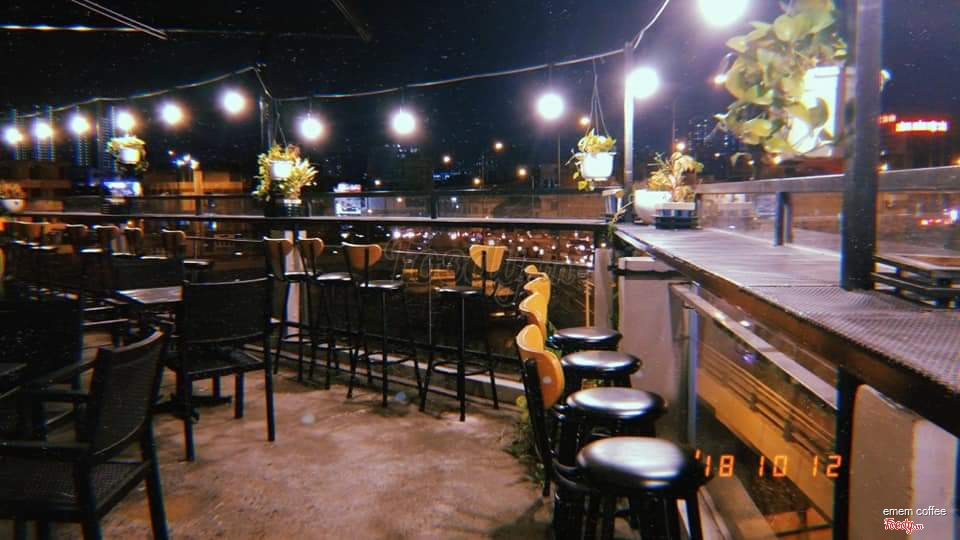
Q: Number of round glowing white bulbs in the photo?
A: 11